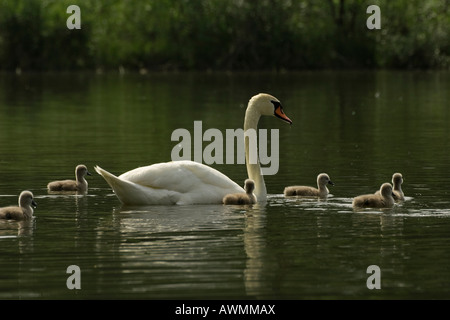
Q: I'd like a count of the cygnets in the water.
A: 6